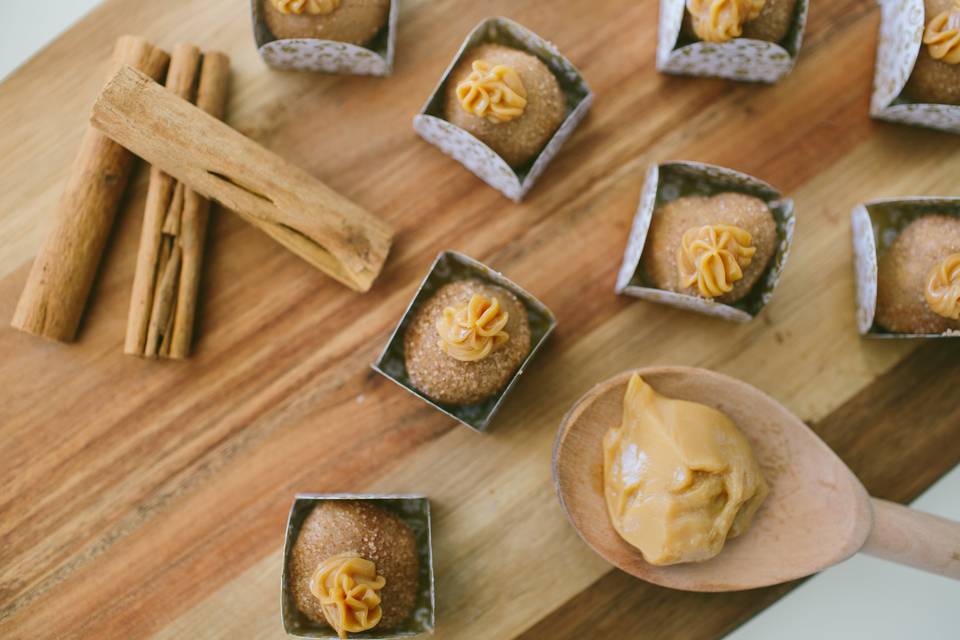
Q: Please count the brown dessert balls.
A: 8